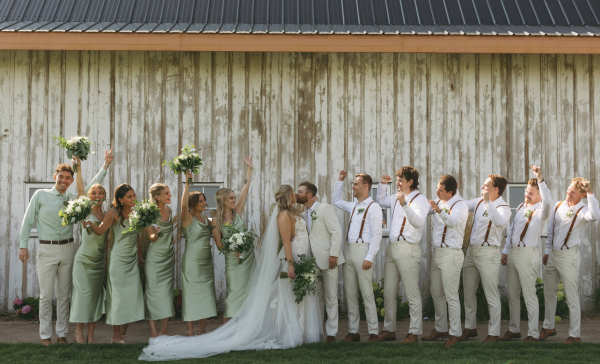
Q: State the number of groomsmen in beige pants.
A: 6